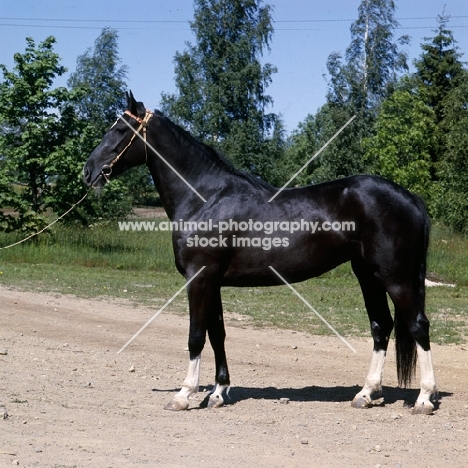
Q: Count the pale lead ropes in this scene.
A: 1